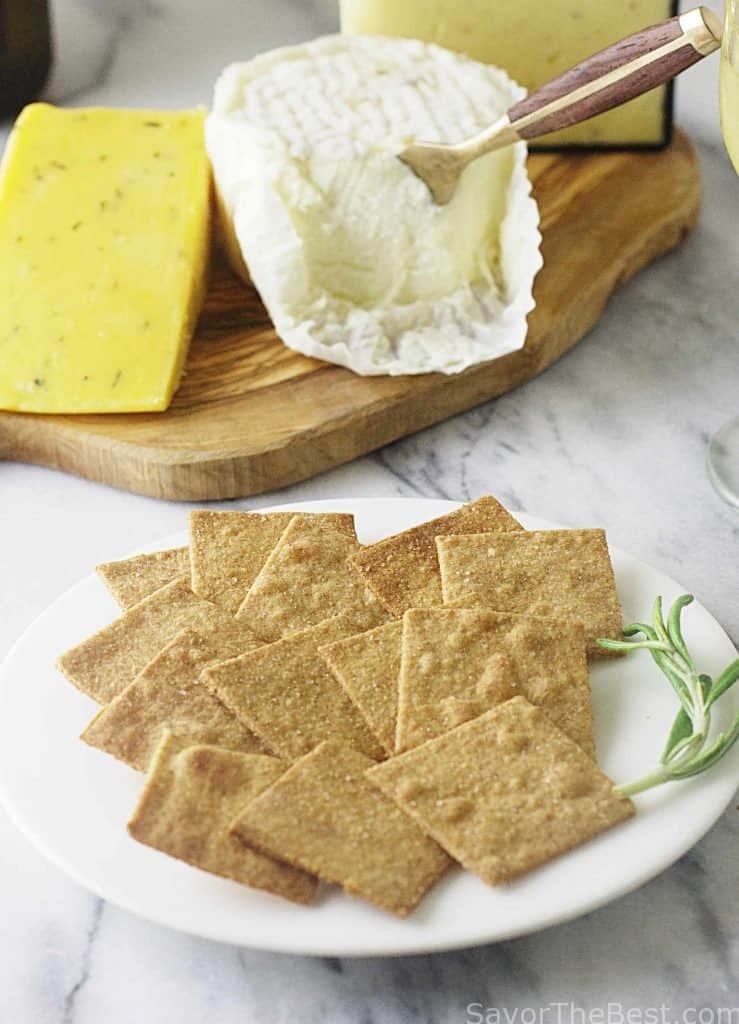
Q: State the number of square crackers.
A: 13